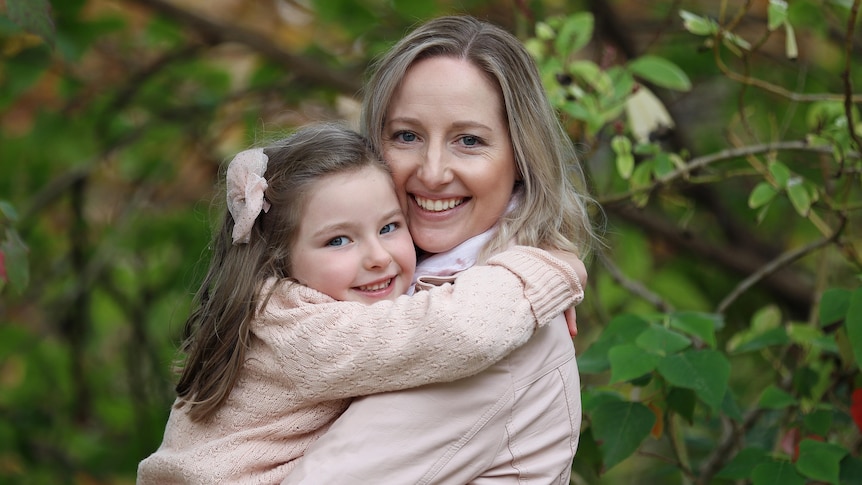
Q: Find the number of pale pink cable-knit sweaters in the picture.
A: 1